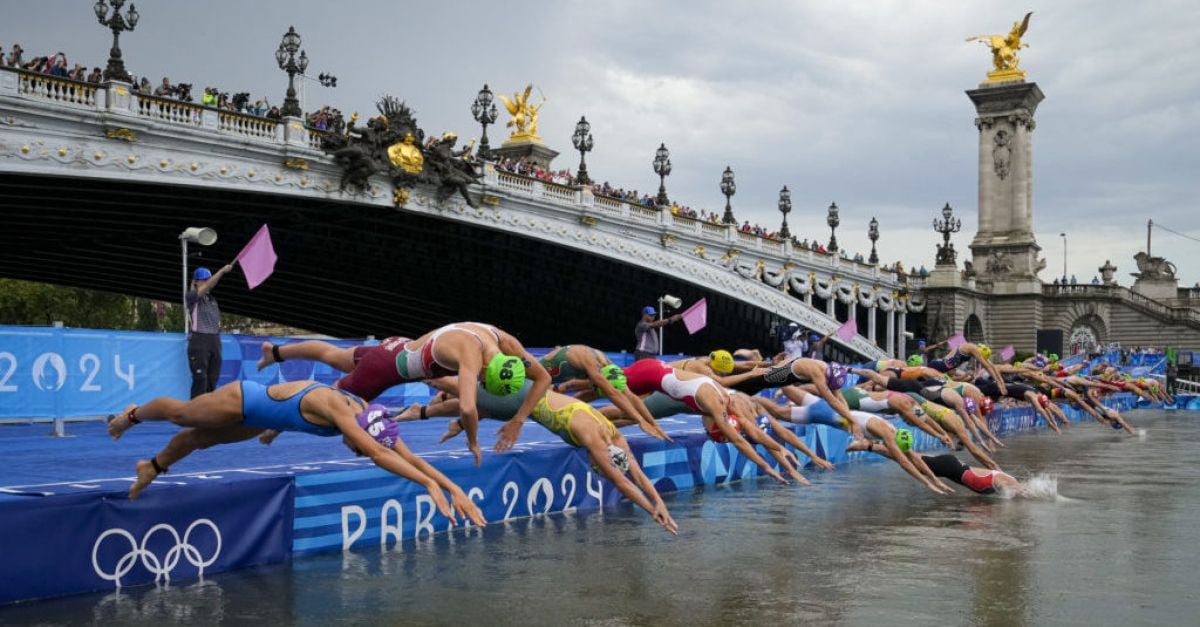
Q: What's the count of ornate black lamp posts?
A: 10